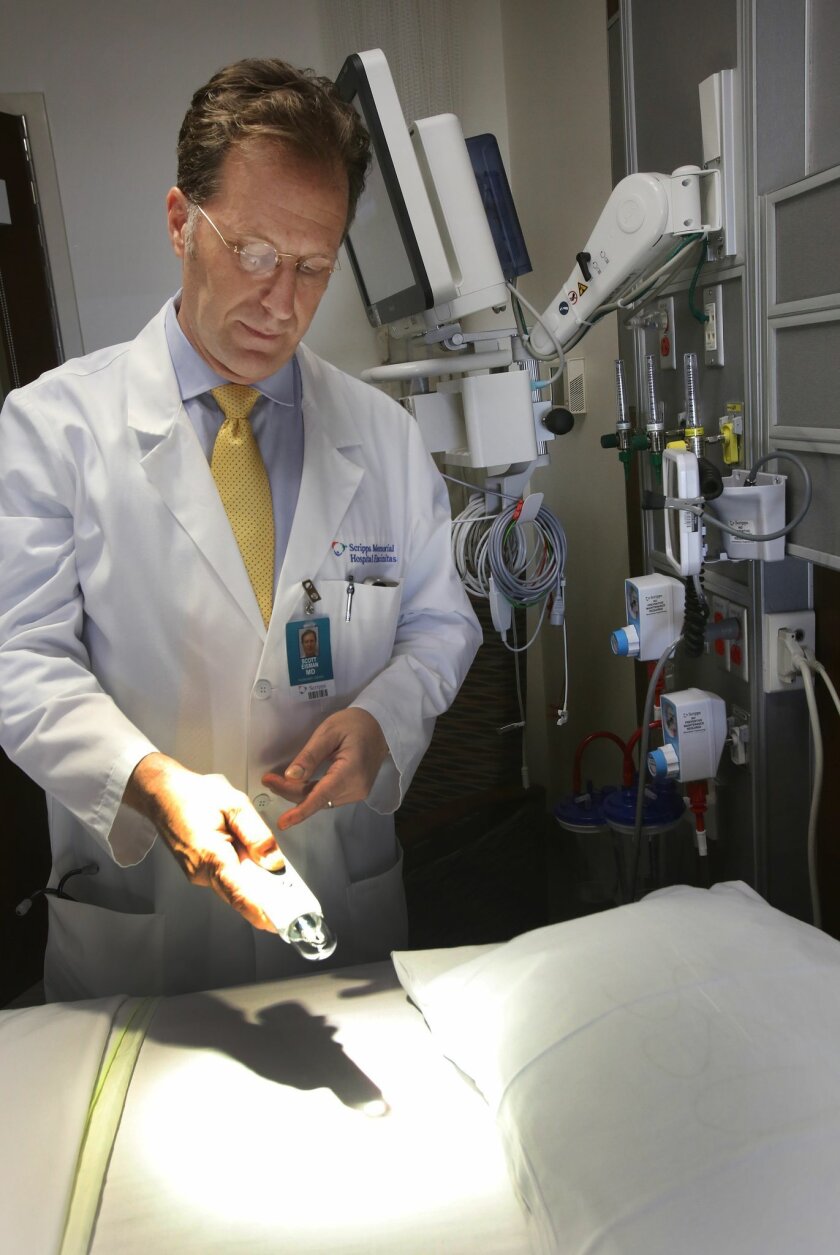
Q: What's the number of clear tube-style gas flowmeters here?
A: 3